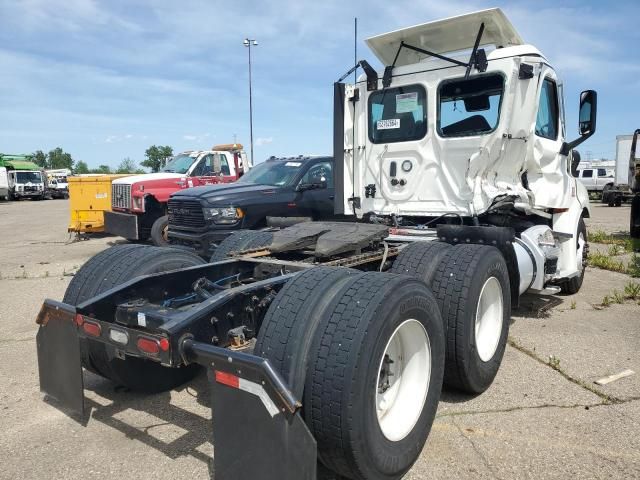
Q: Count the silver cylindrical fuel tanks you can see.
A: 1